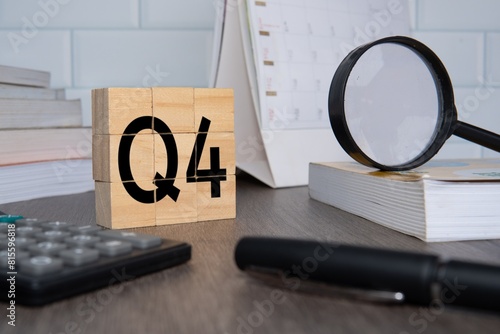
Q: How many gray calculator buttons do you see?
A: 15